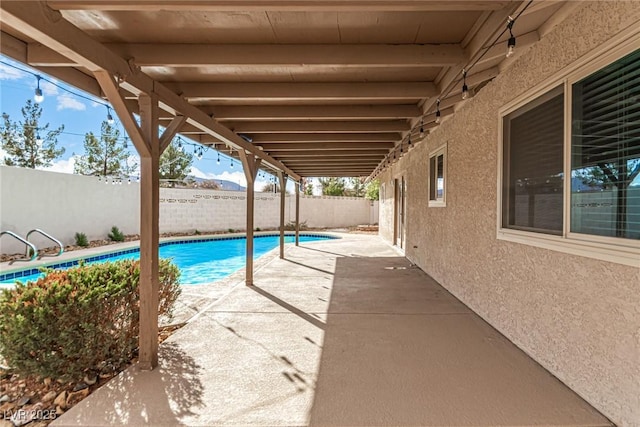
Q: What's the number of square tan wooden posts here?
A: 4